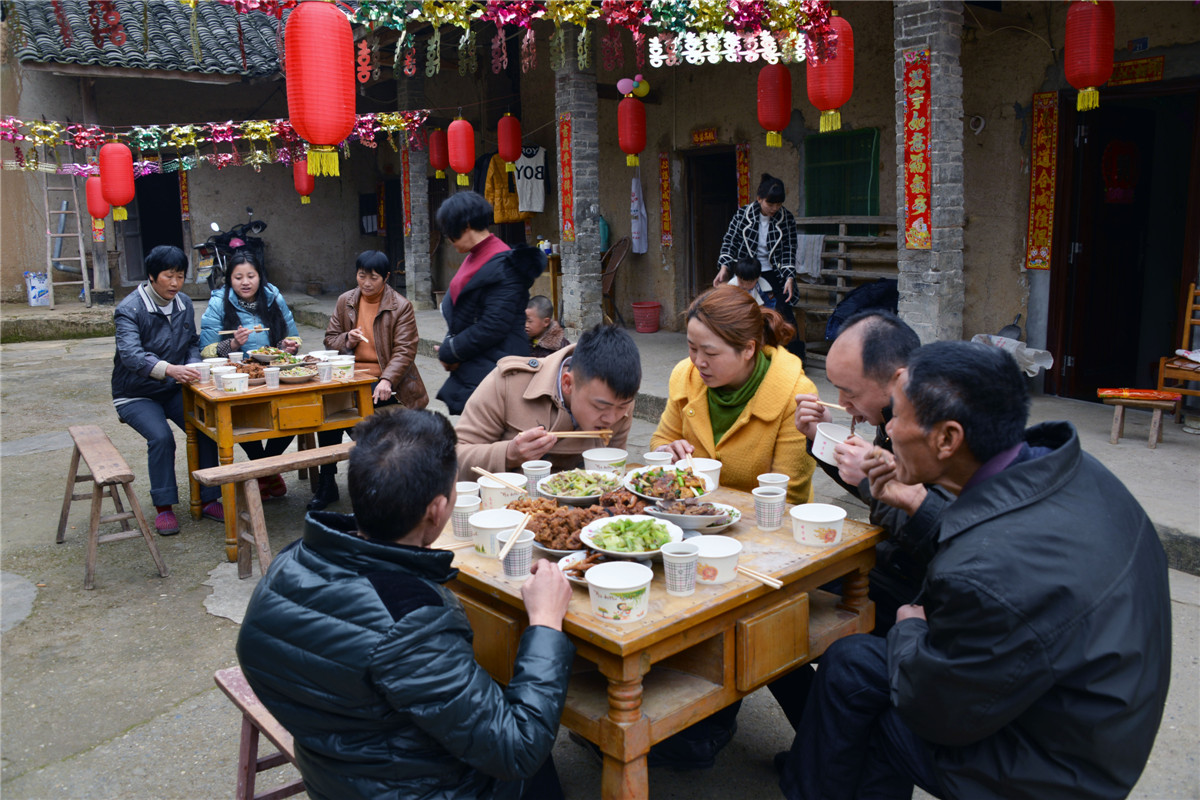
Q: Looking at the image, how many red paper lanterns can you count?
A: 11